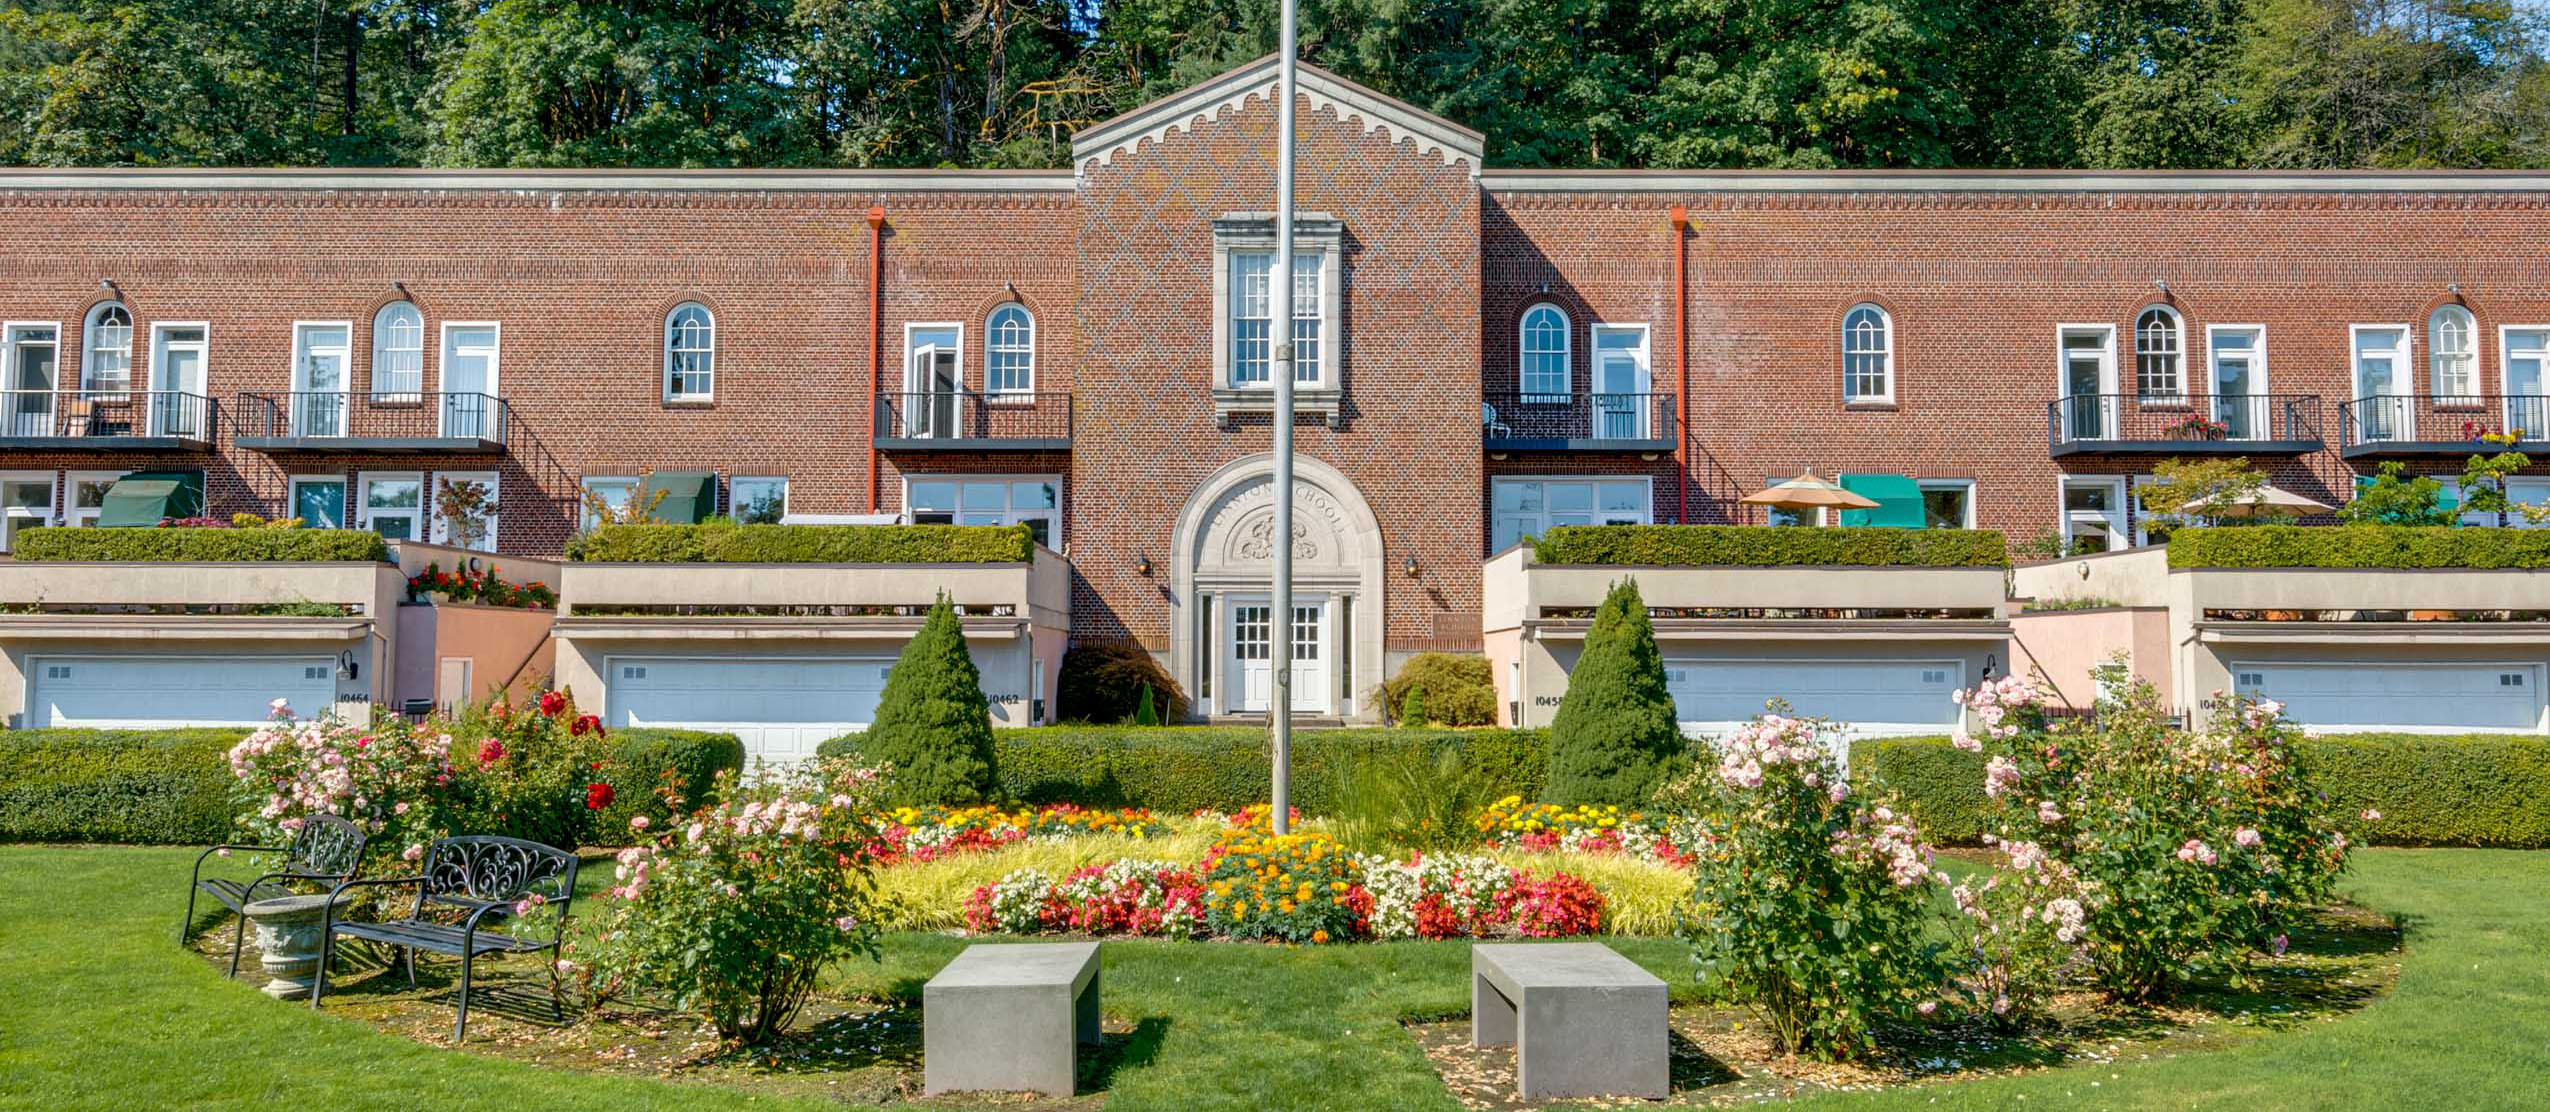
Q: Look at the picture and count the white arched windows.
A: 8